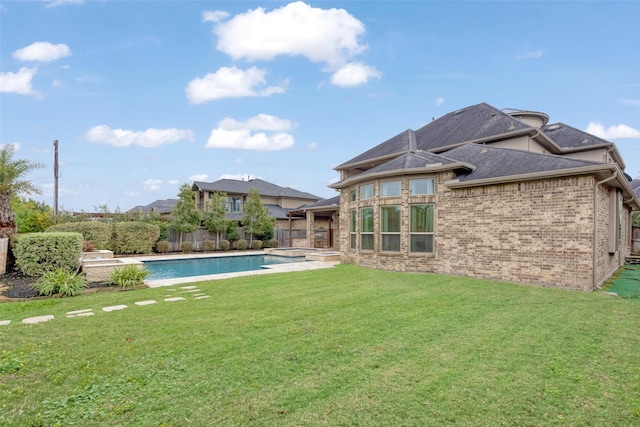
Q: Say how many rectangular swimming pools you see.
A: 1